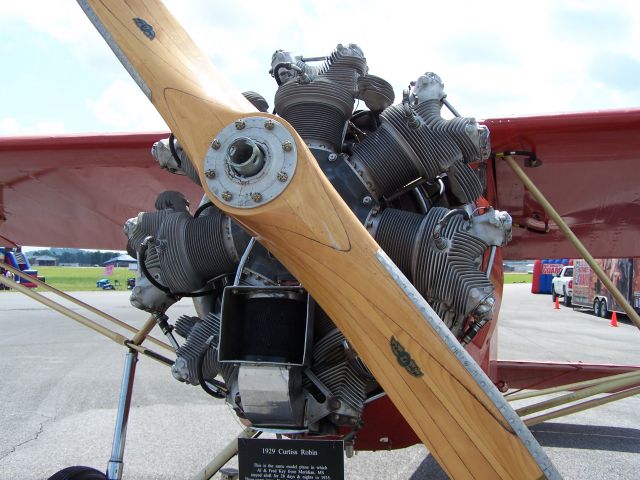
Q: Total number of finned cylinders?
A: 7